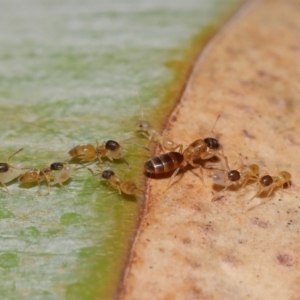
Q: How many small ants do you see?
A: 7